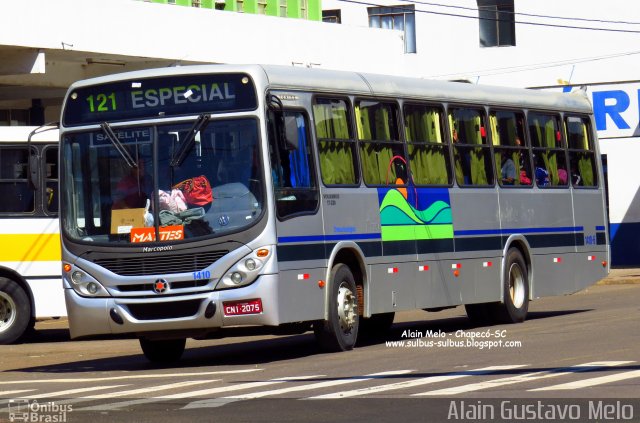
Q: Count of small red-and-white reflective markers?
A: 7